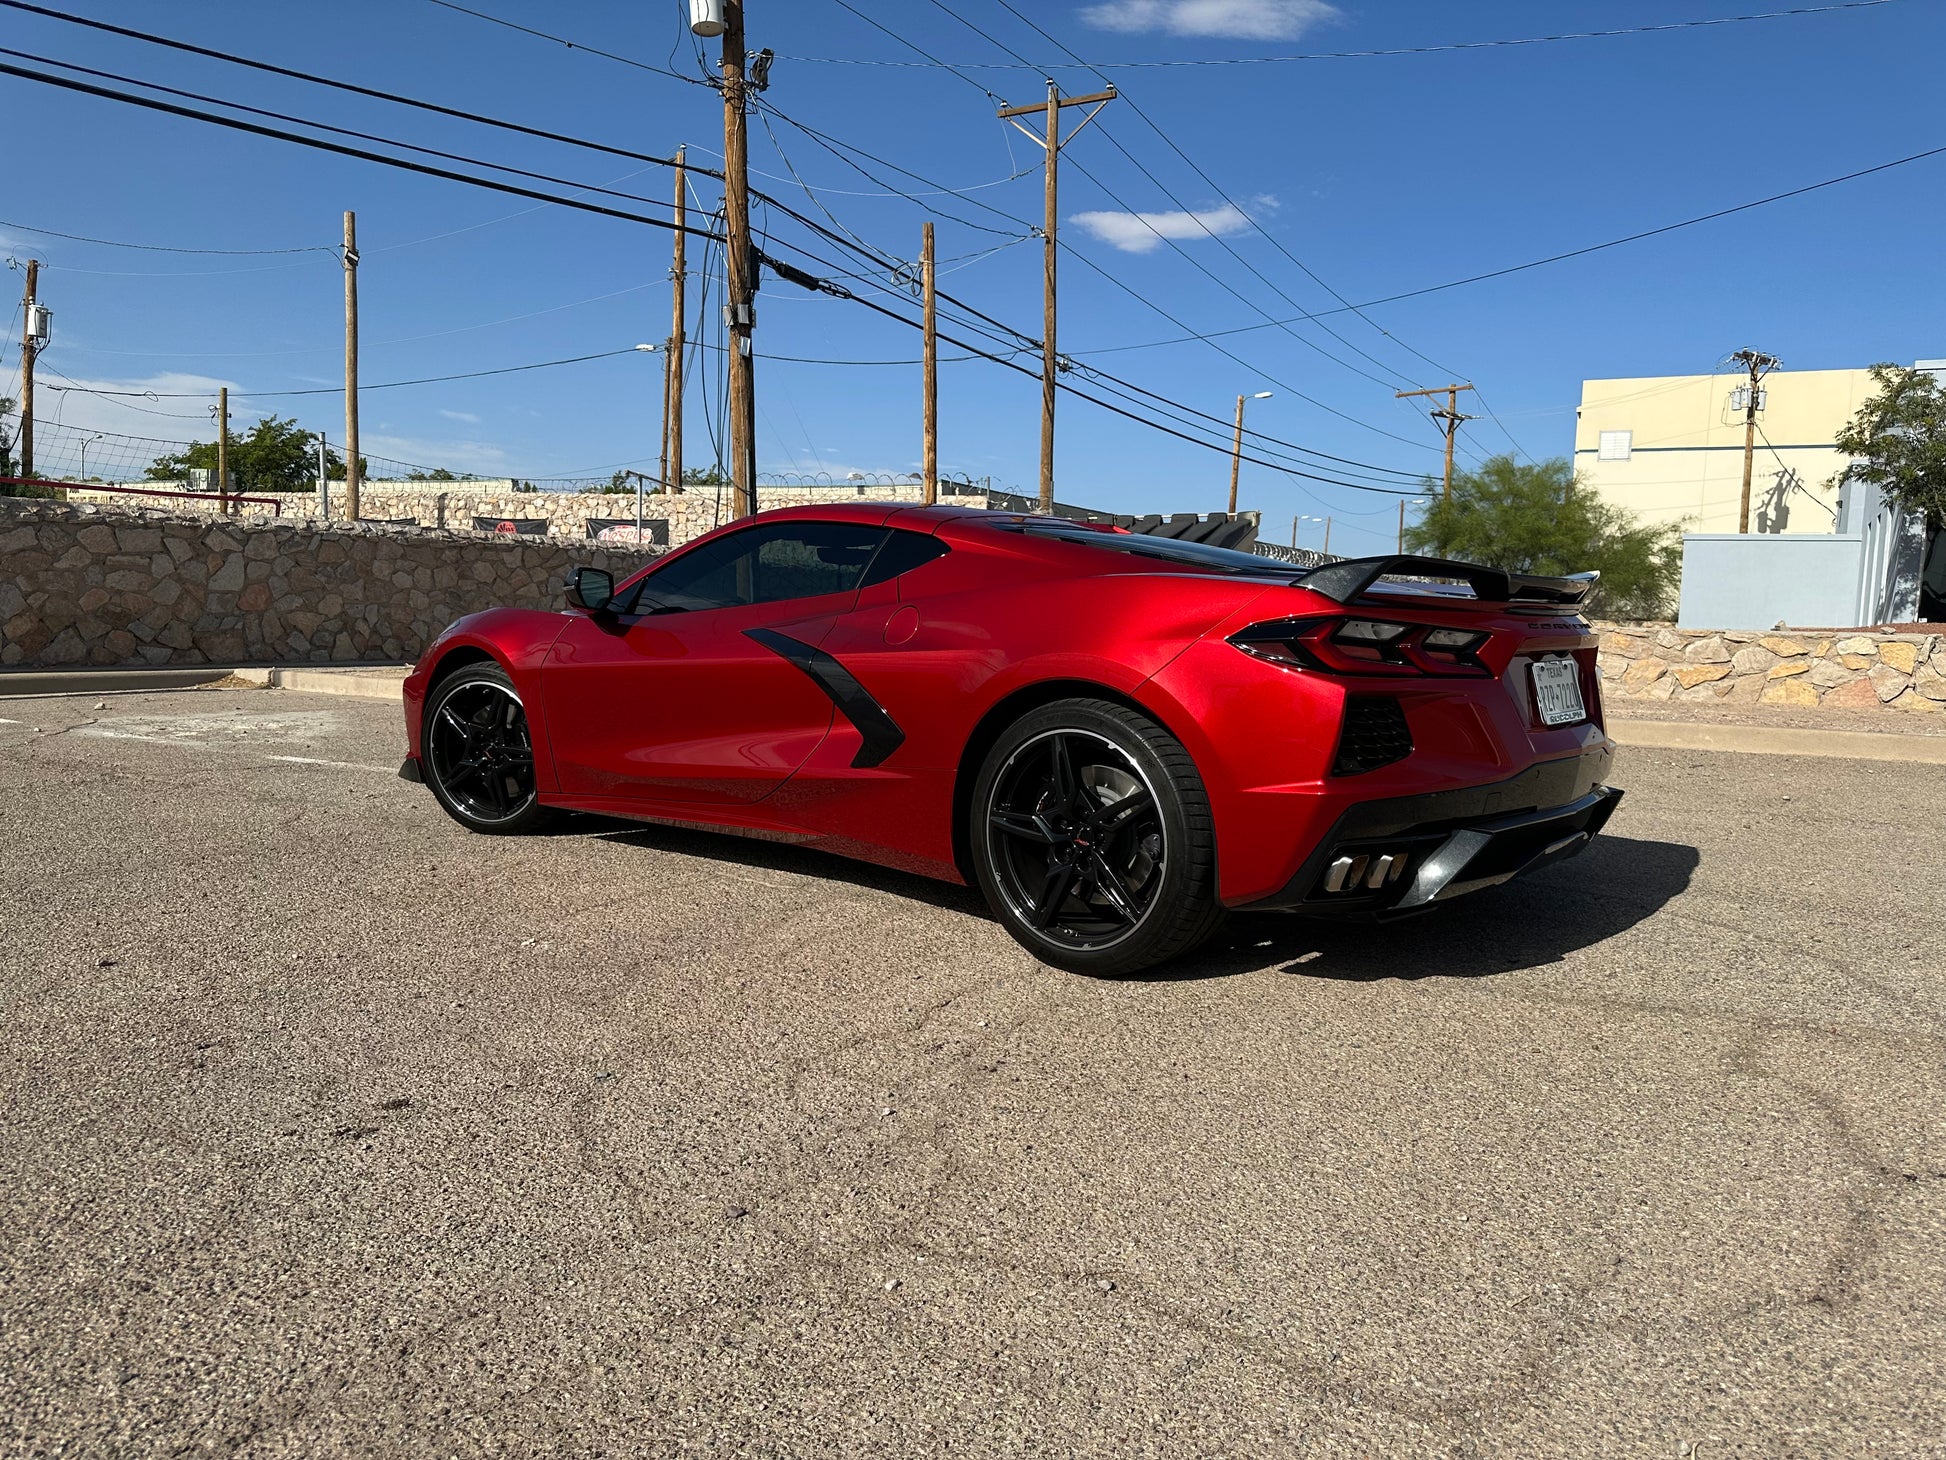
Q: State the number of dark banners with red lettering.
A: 2